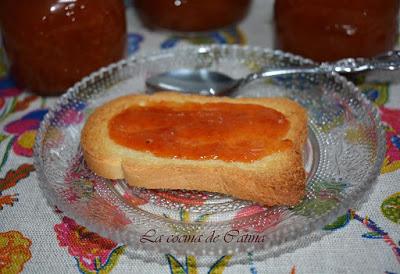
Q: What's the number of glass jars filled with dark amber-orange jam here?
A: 3